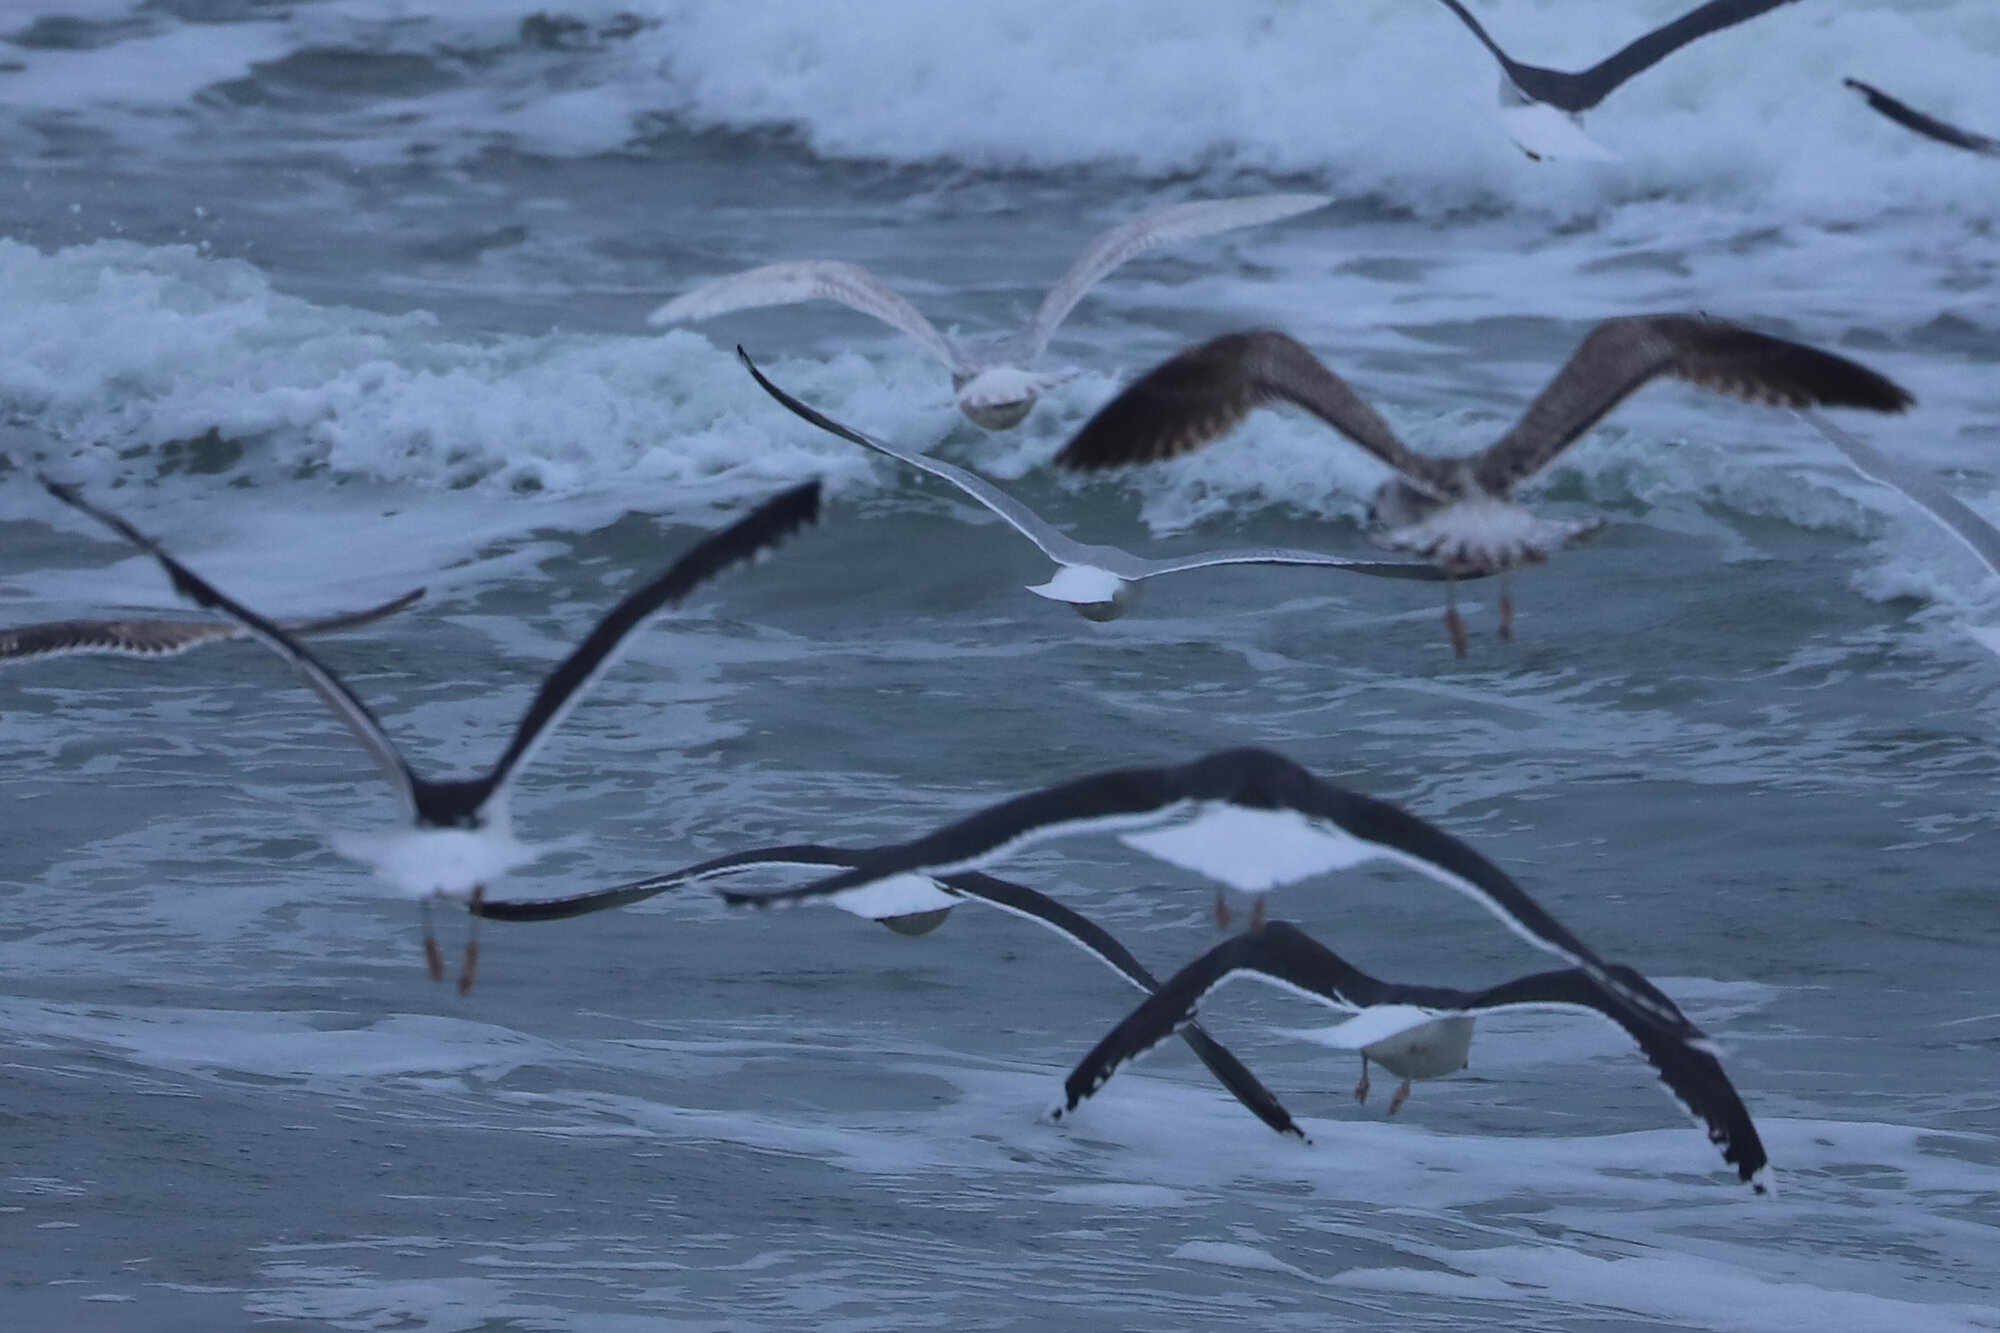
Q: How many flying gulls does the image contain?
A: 11